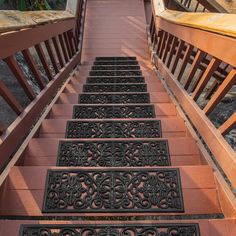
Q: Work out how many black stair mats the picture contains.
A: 12